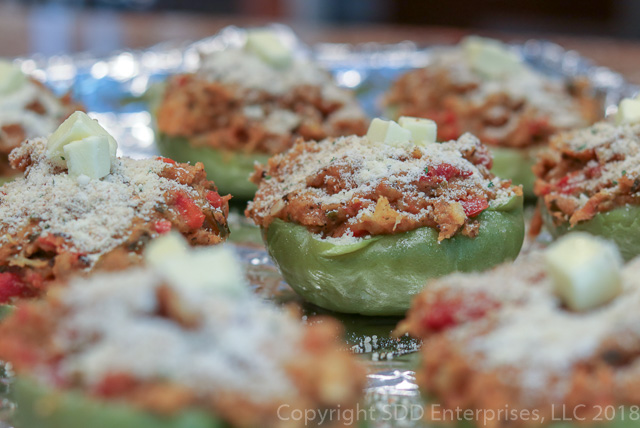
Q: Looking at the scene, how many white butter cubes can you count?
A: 11